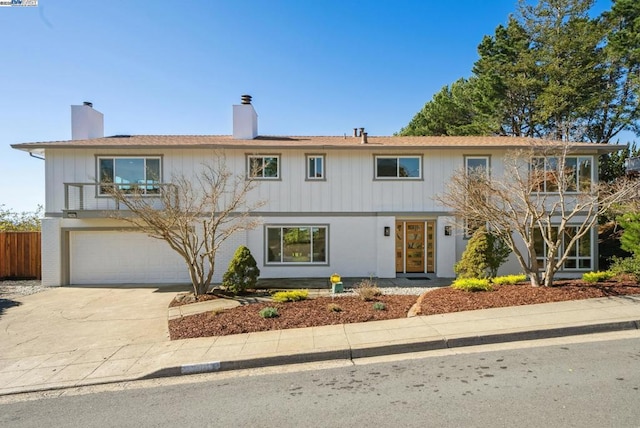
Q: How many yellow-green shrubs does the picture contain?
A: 4